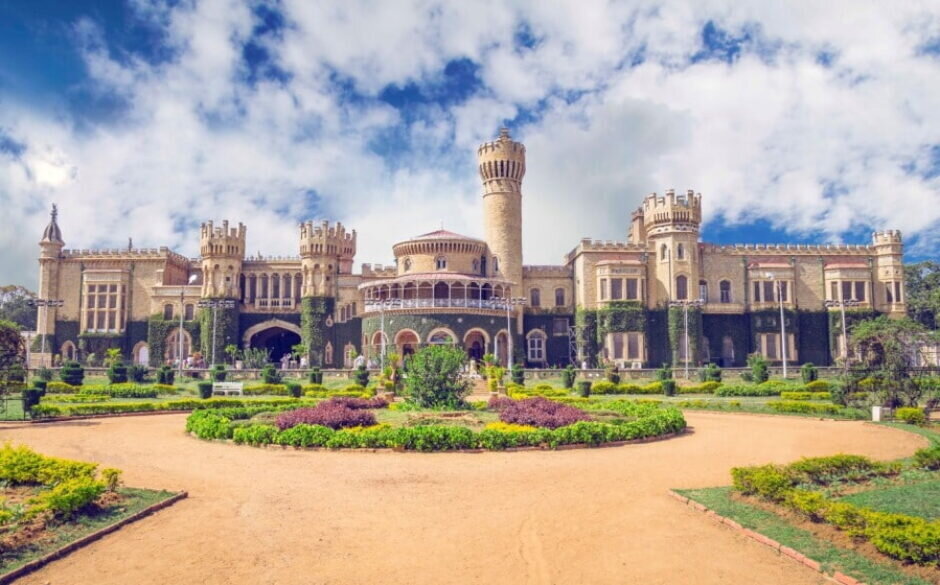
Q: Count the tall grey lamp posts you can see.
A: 8